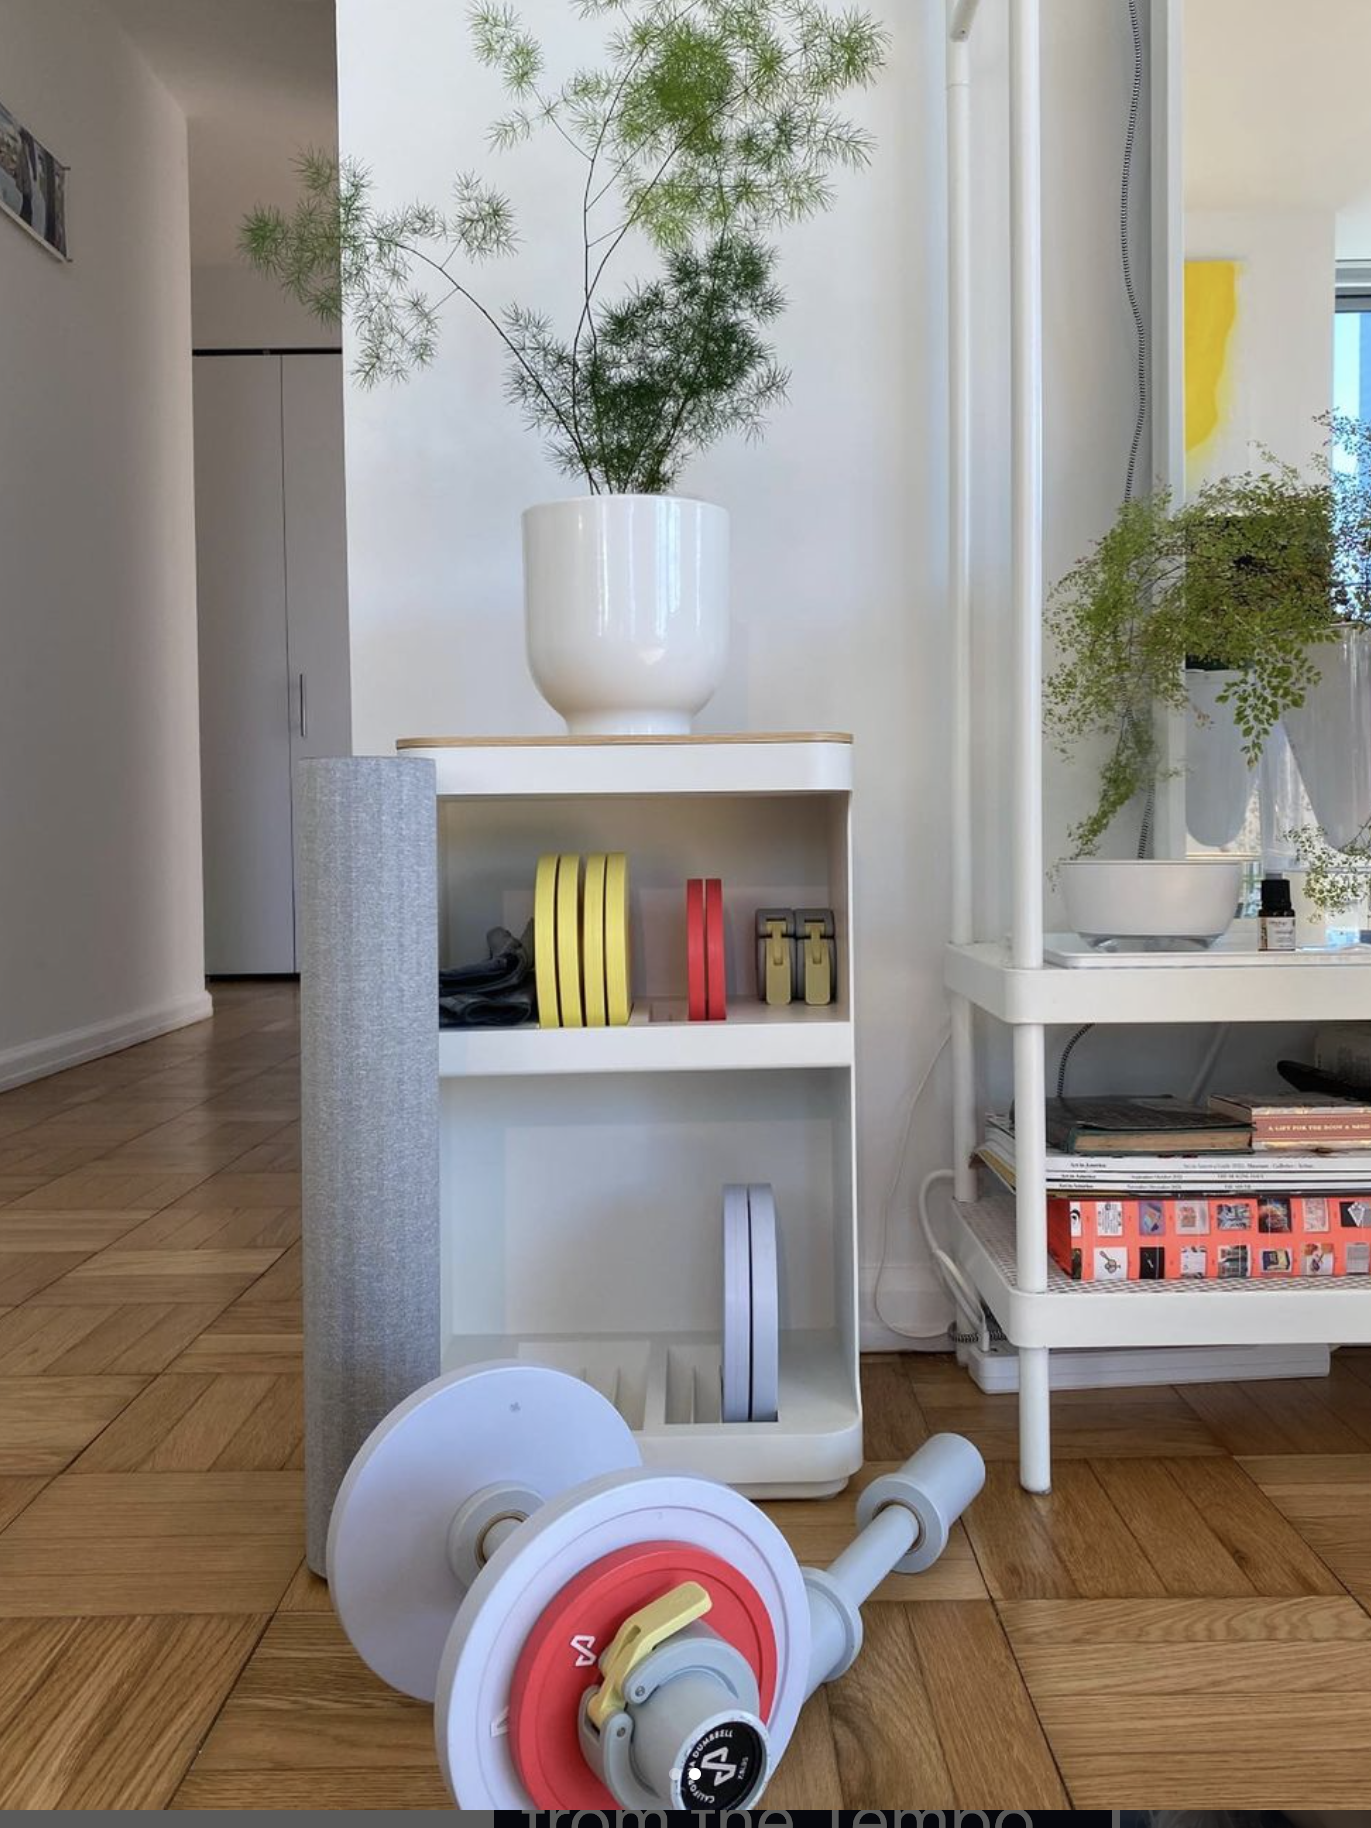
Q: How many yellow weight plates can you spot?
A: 4